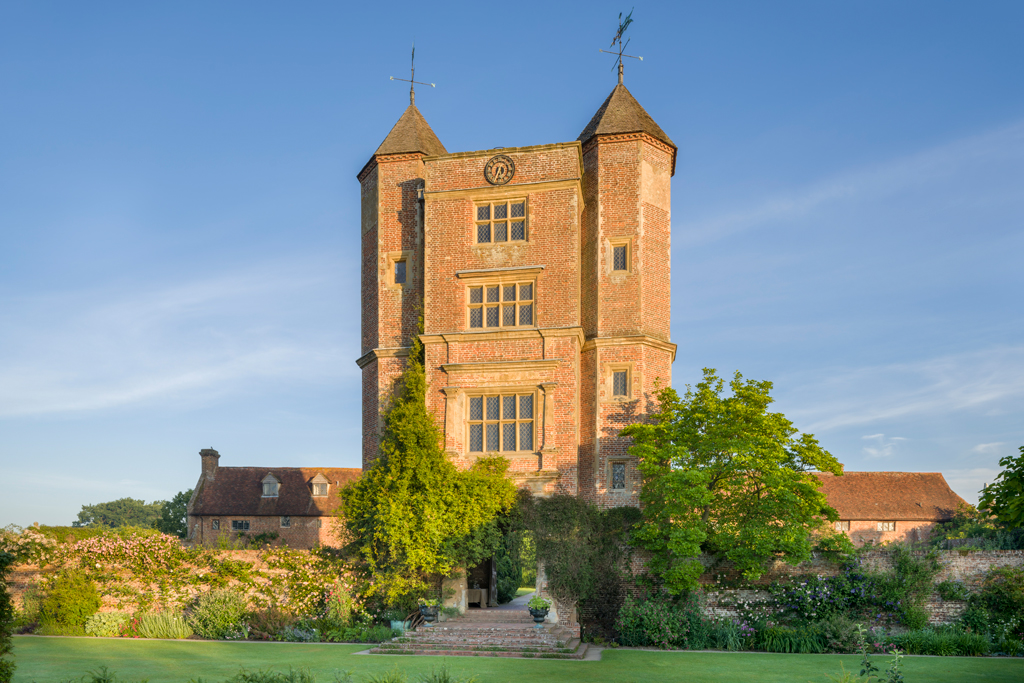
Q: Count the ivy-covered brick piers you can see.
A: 2